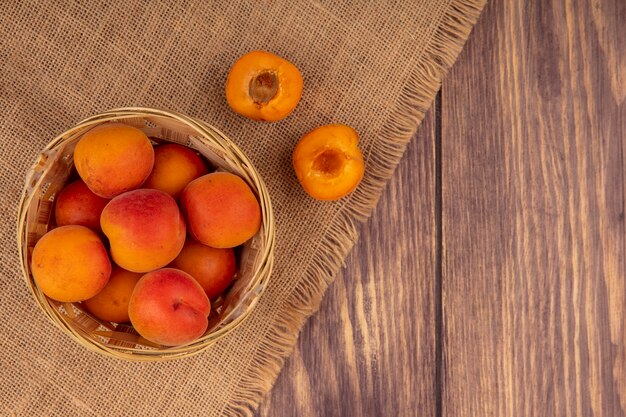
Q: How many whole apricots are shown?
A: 9